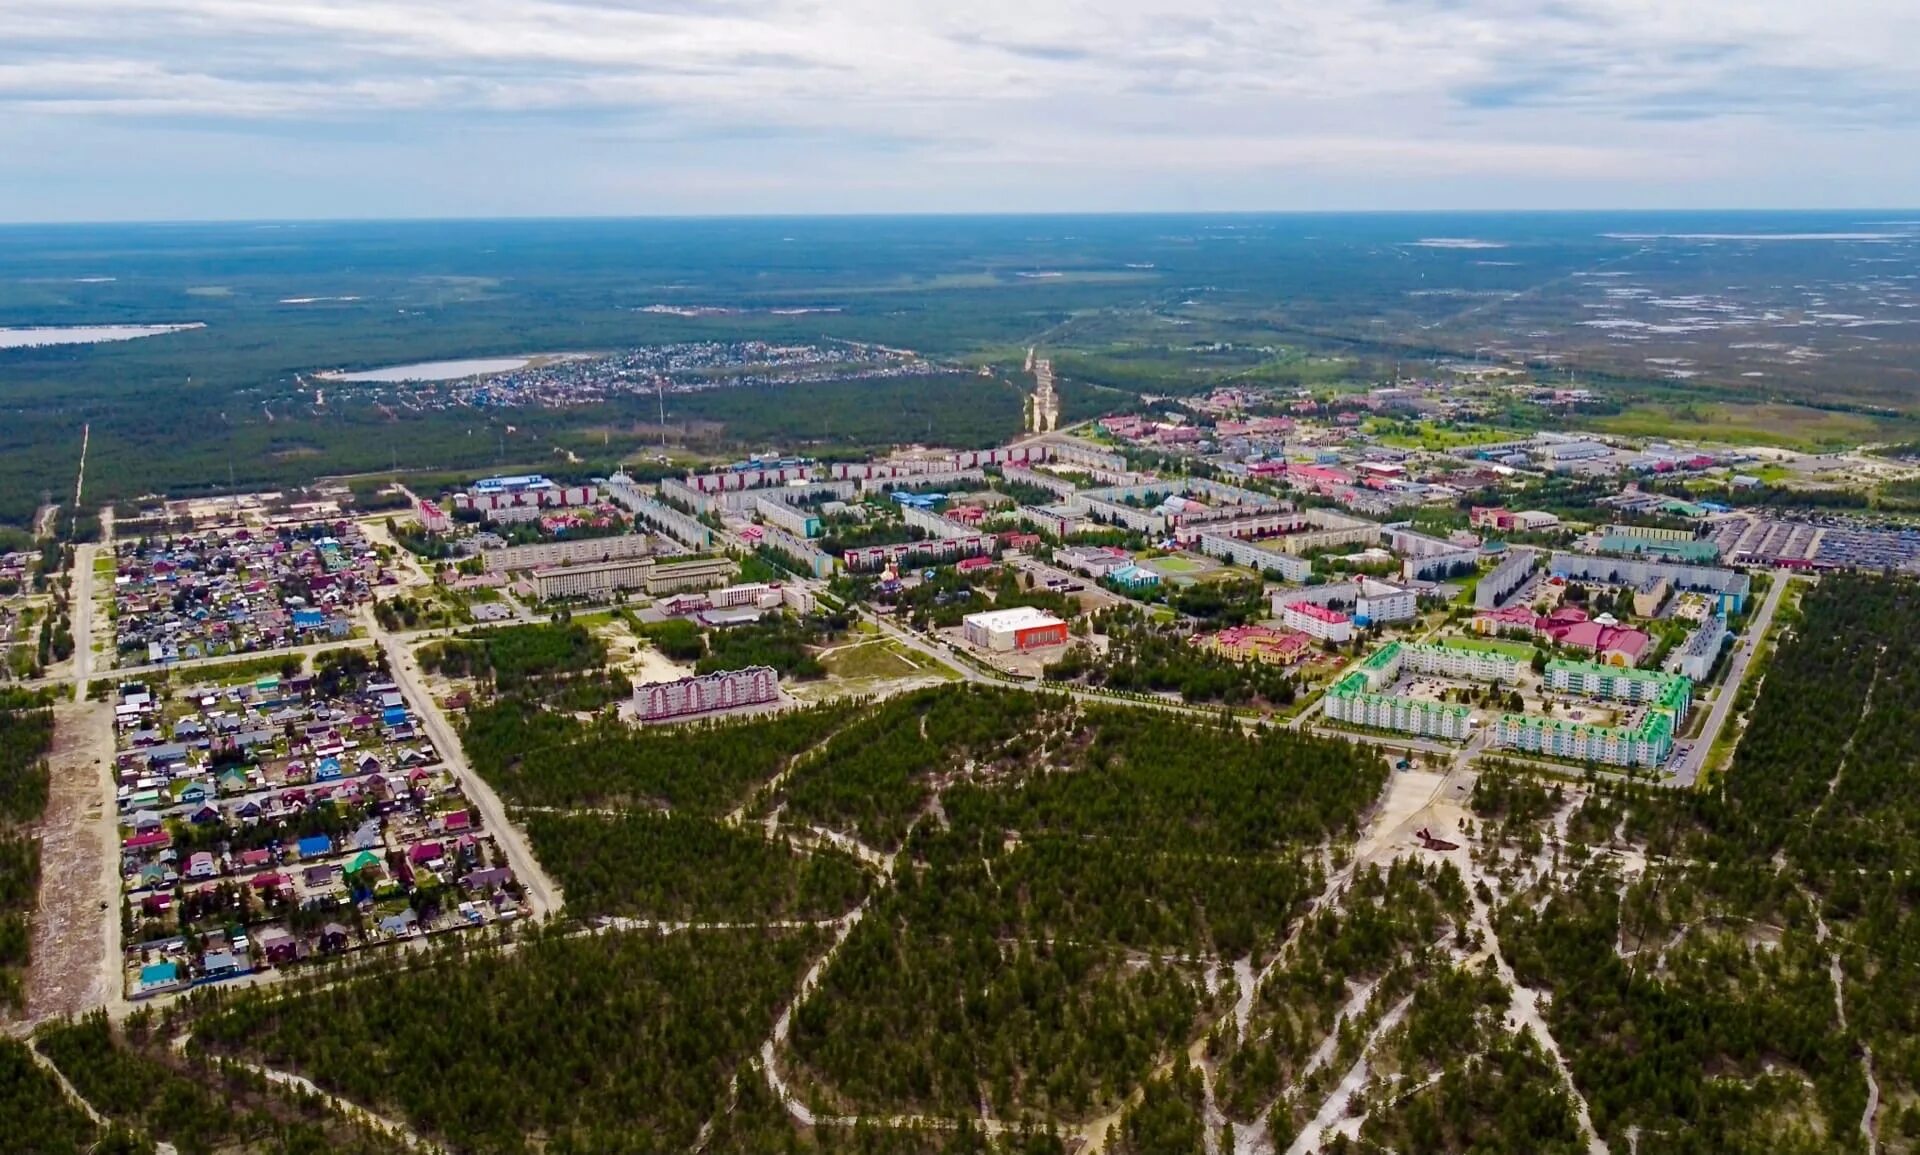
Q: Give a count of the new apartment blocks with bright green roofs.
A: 4